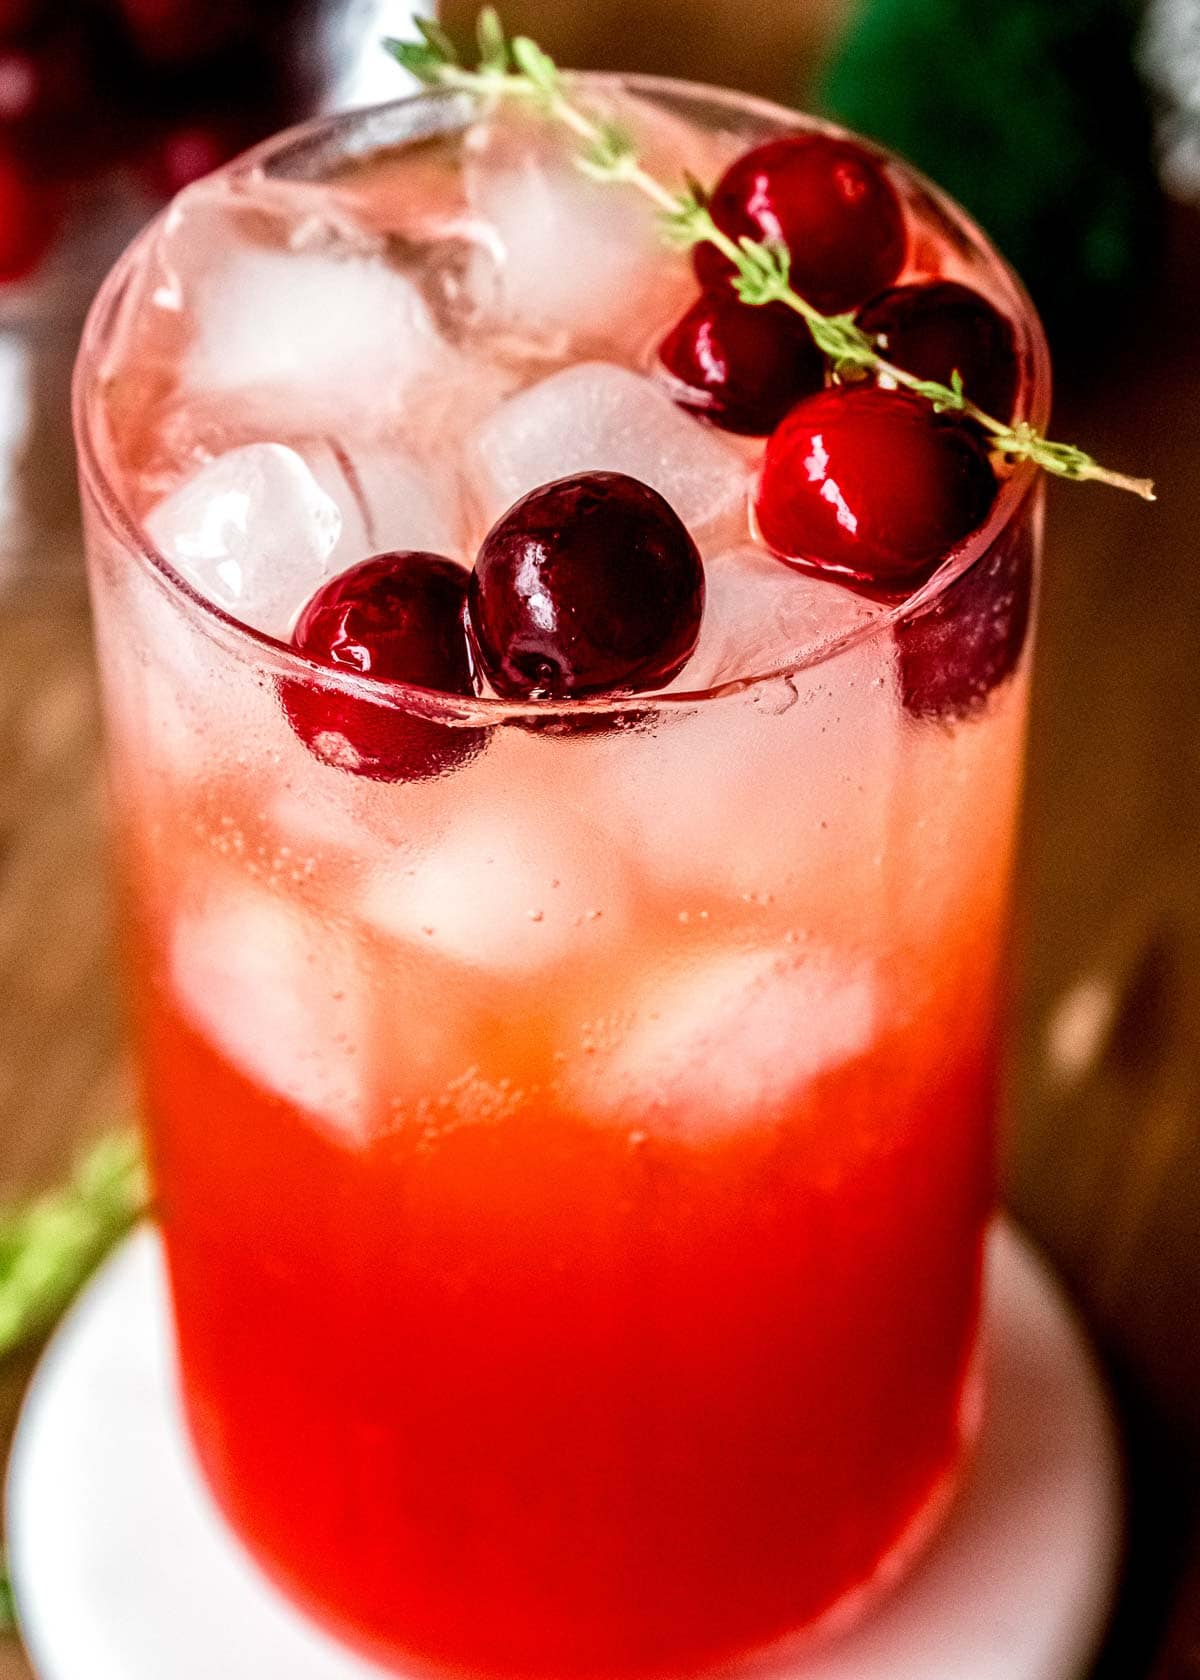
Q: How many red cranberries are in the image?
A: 6